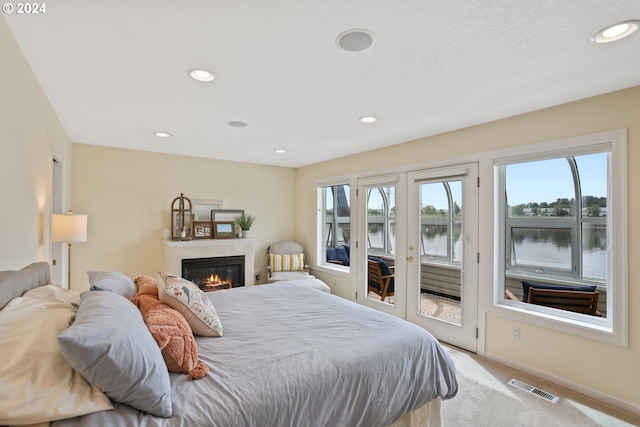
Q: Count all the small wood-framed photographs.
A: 2